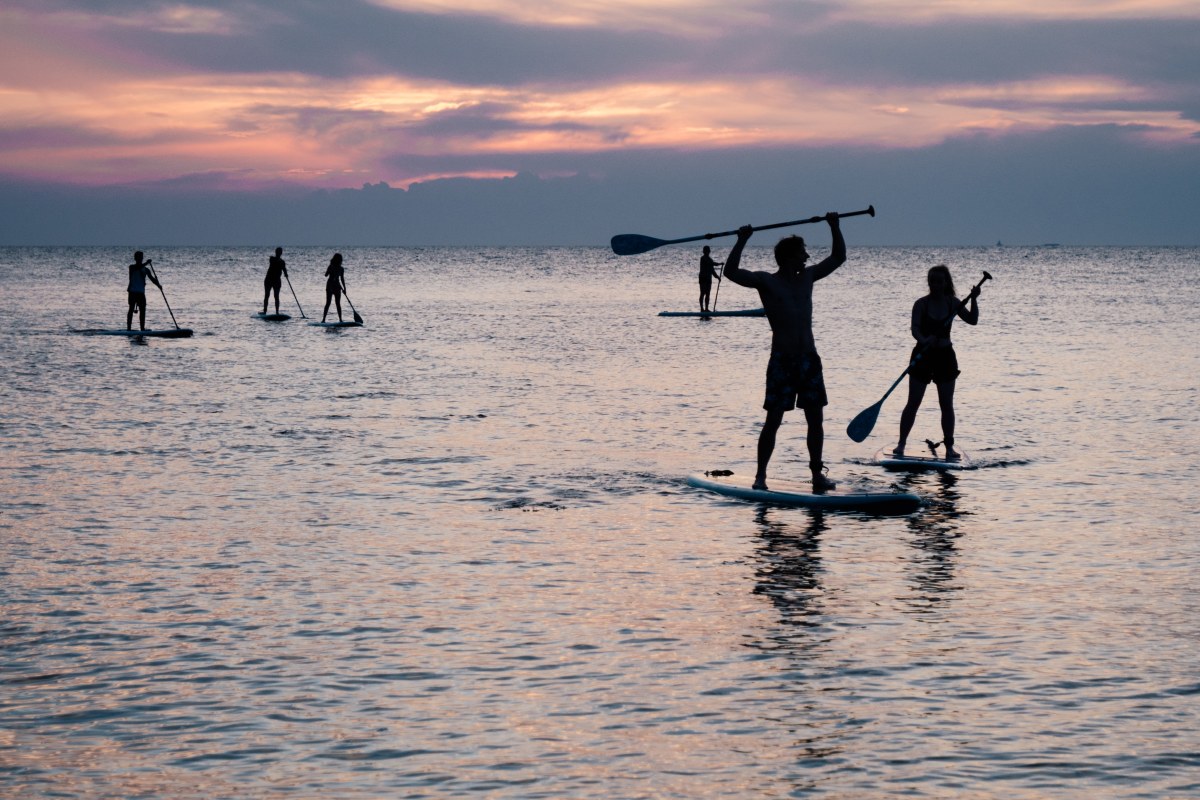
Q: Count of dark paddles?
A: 6